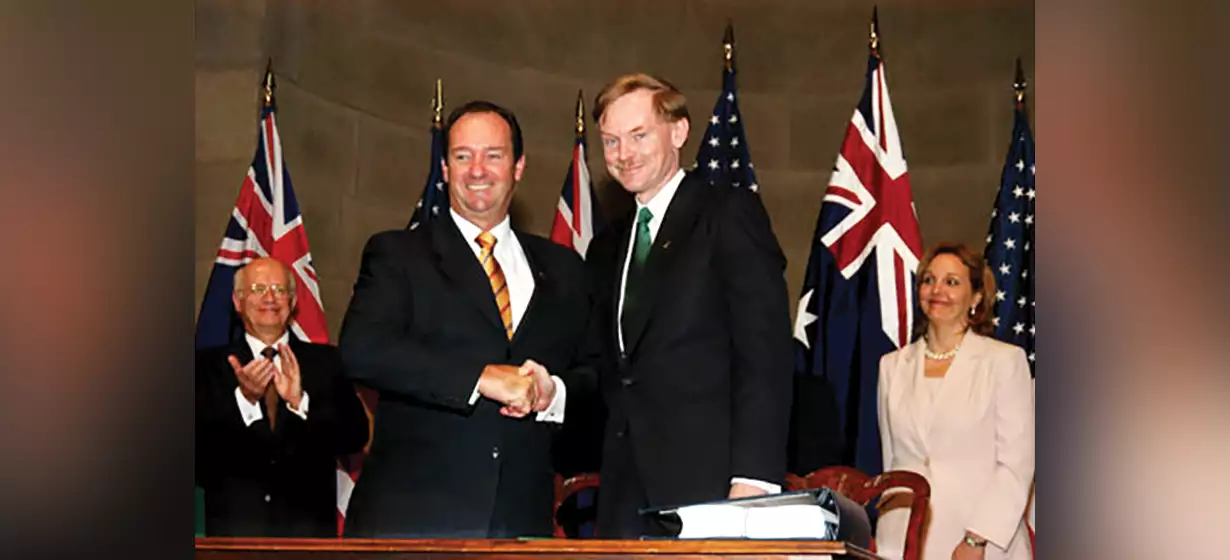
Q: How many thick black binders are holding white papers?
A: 1